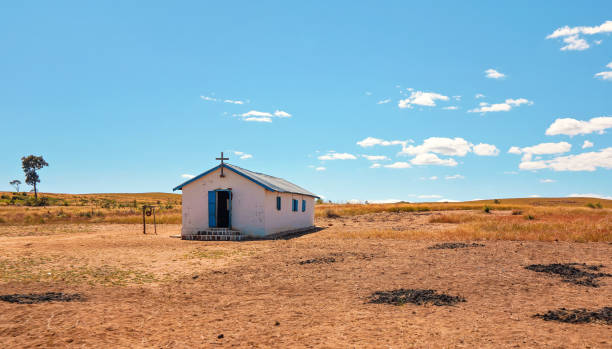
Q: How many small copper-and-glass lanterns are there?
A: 0